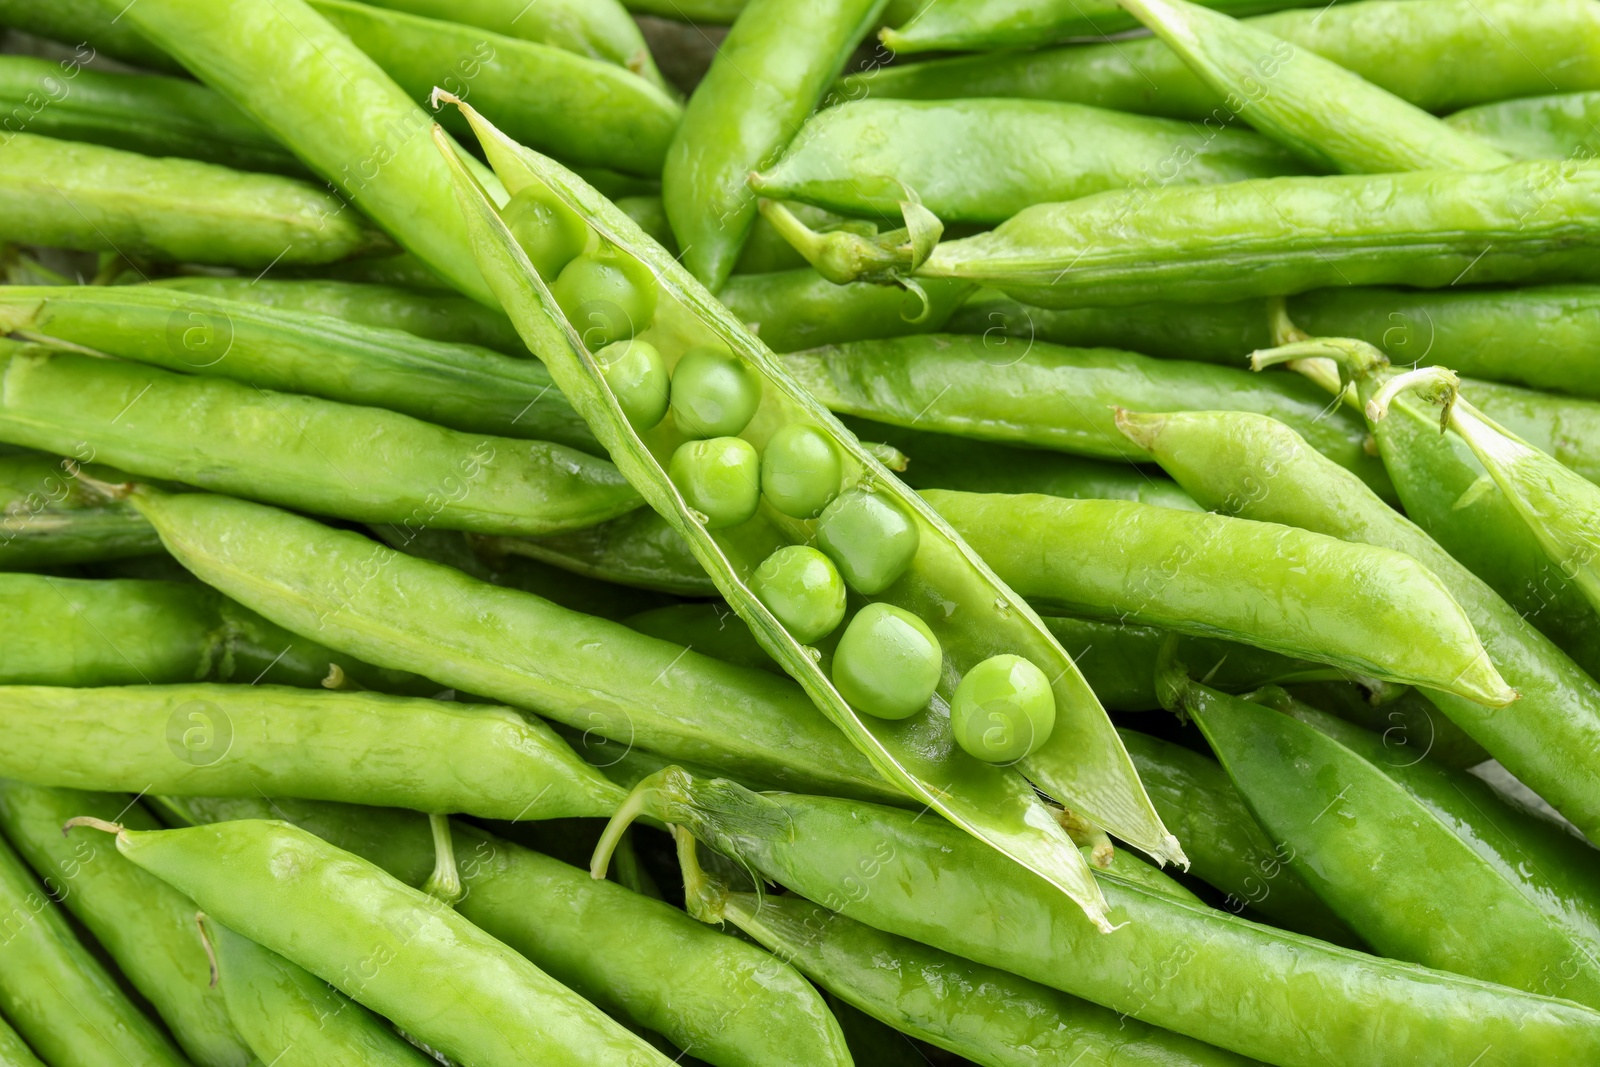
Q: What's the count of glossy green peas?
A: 10